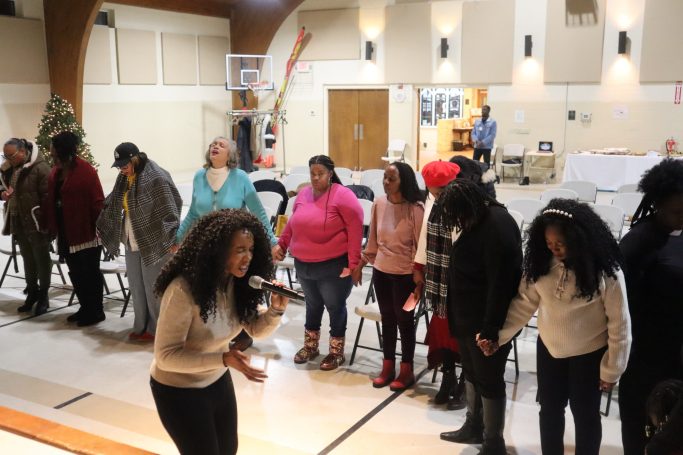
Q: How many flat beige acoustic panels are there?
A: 10